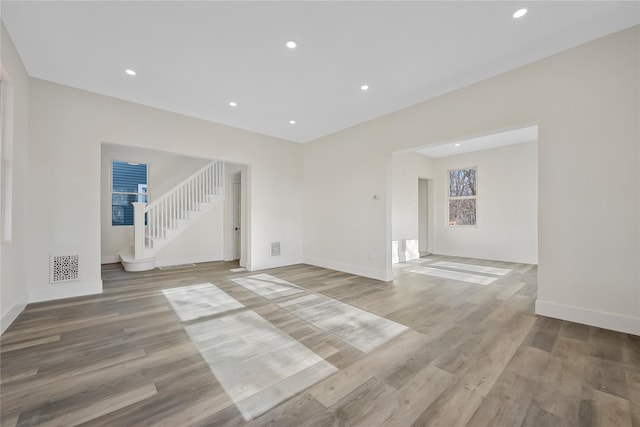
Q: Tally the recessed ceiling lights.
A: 7